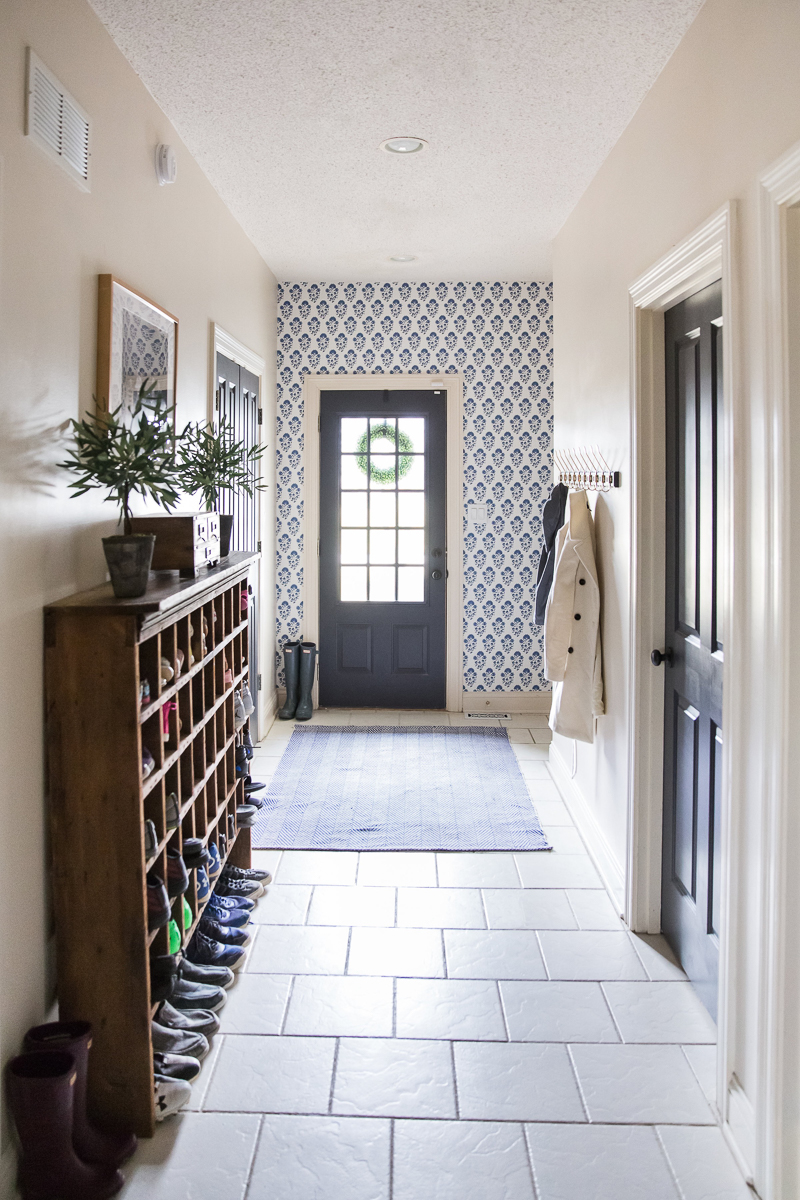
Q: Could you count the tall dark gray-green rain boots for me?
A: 2